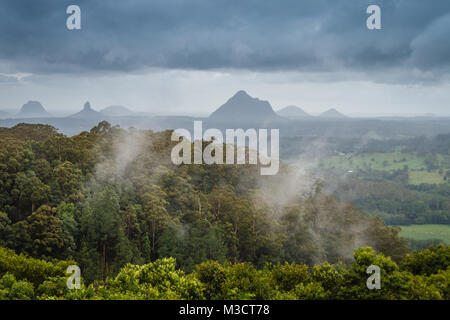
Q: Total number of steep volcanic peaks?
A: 6